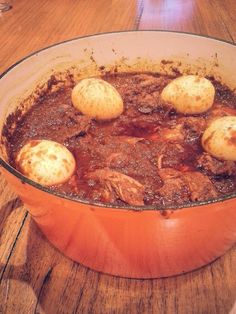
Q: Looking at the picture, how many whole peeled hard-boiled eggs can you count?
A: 4